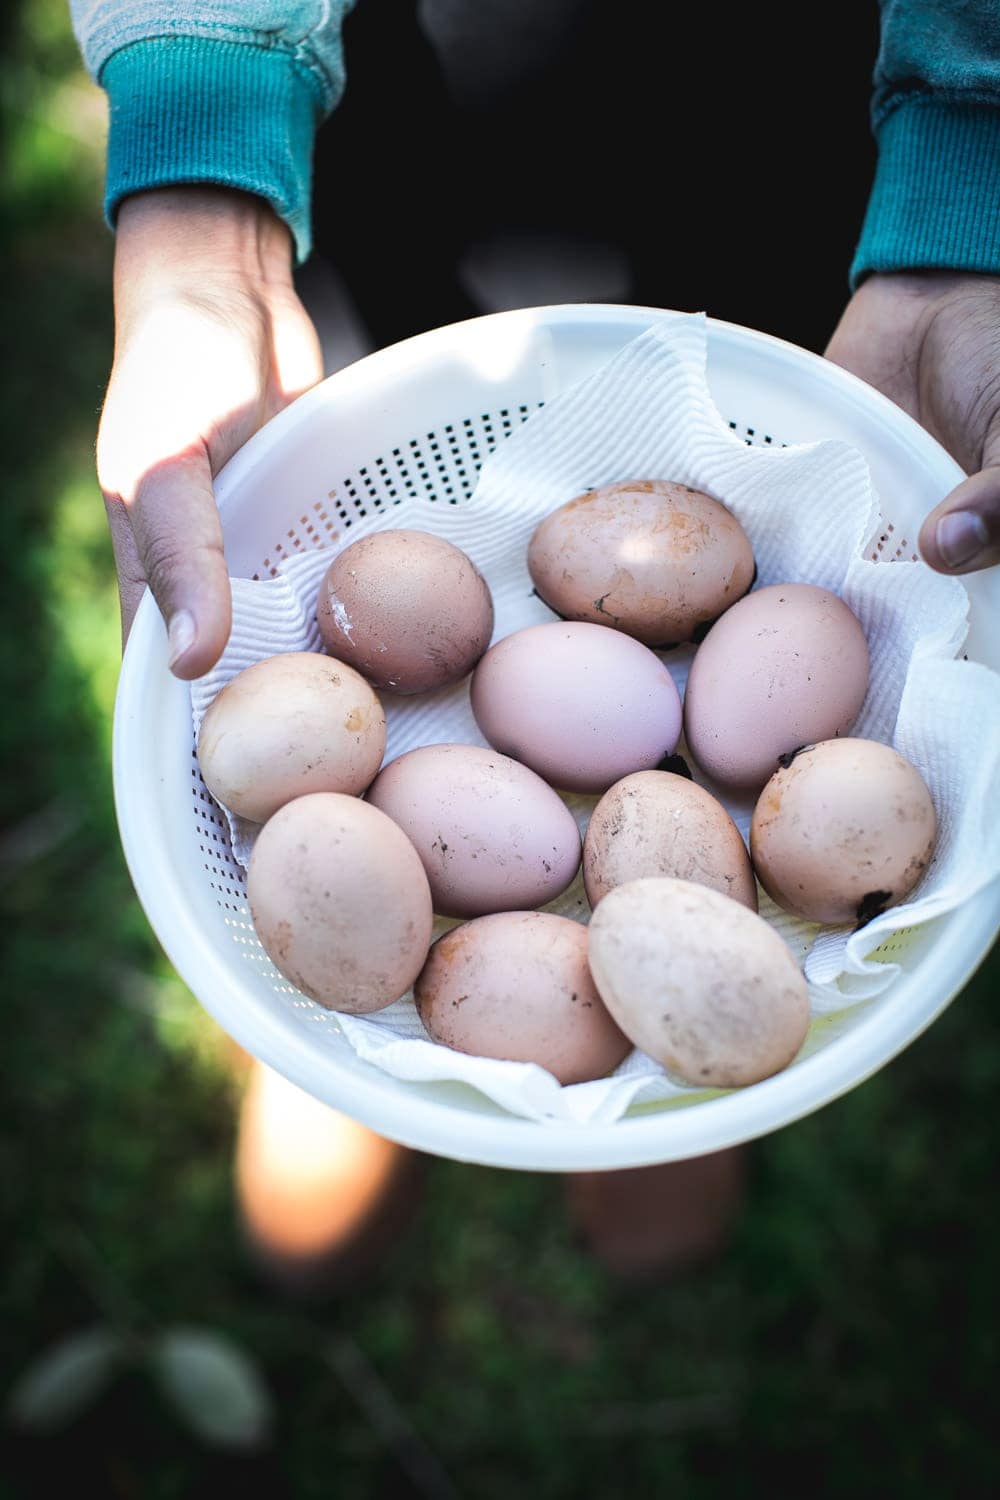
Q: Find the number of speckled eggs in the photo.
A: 11